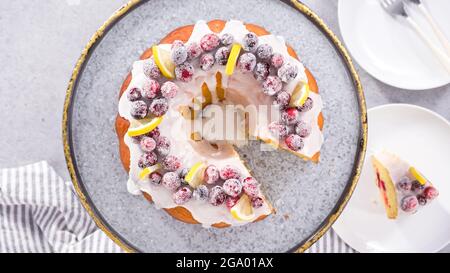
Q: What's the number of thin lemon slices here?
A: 8